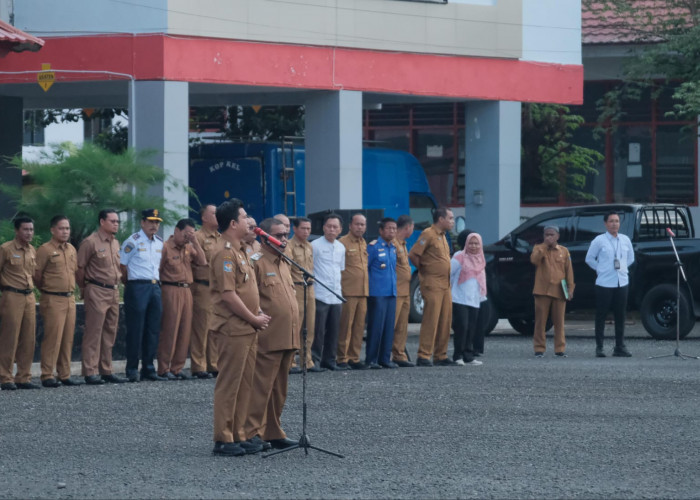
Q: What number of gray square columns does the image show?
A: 3